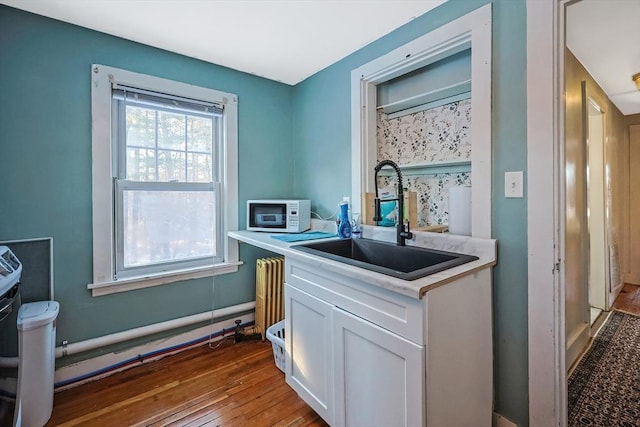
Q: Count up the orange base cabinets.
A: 0